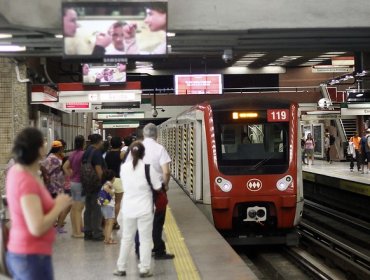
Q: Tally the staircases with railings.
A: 1